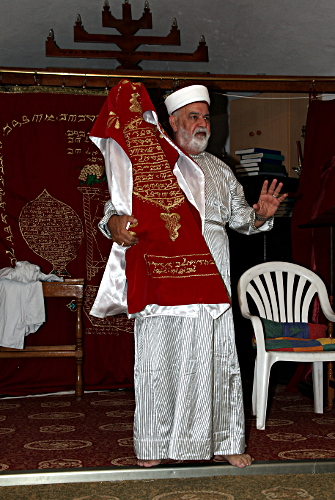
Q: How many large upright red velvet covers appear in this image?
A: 1